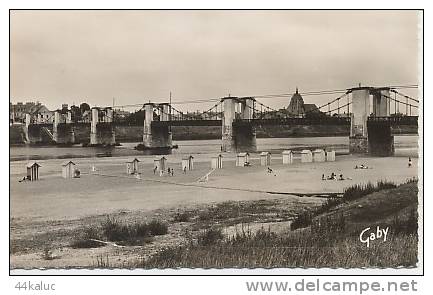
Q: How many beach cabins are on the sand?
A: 12